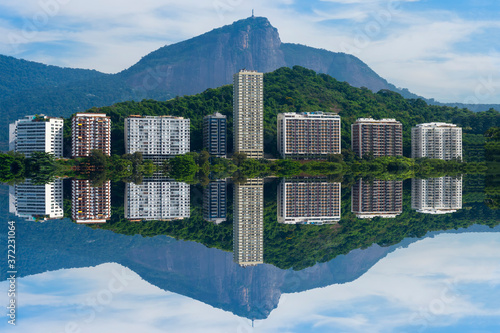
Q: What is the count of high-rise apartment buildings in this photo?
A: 8